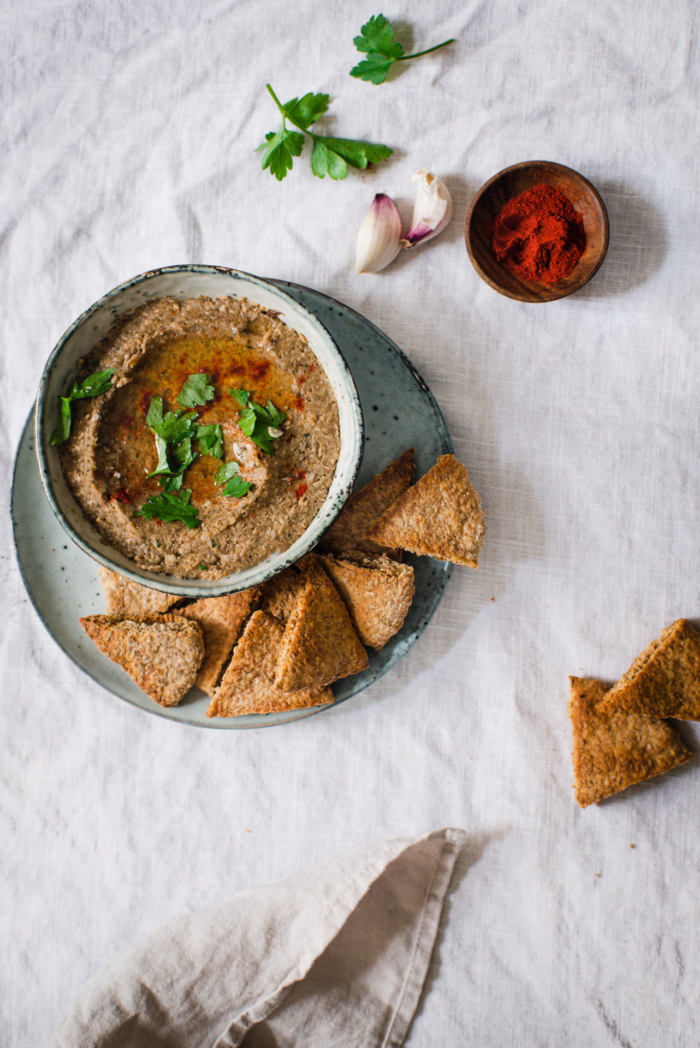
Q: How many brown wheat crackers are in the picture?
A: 11